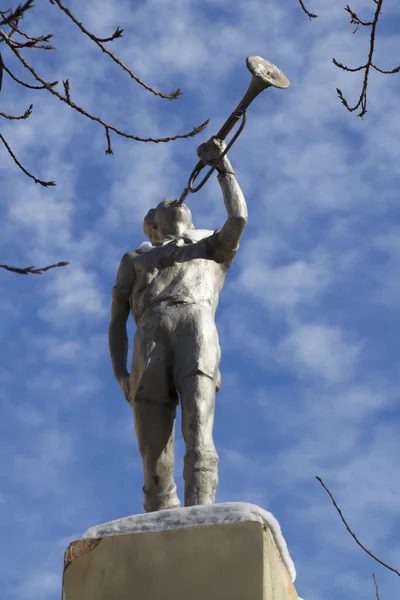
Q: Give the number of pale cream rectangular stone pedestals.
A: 1